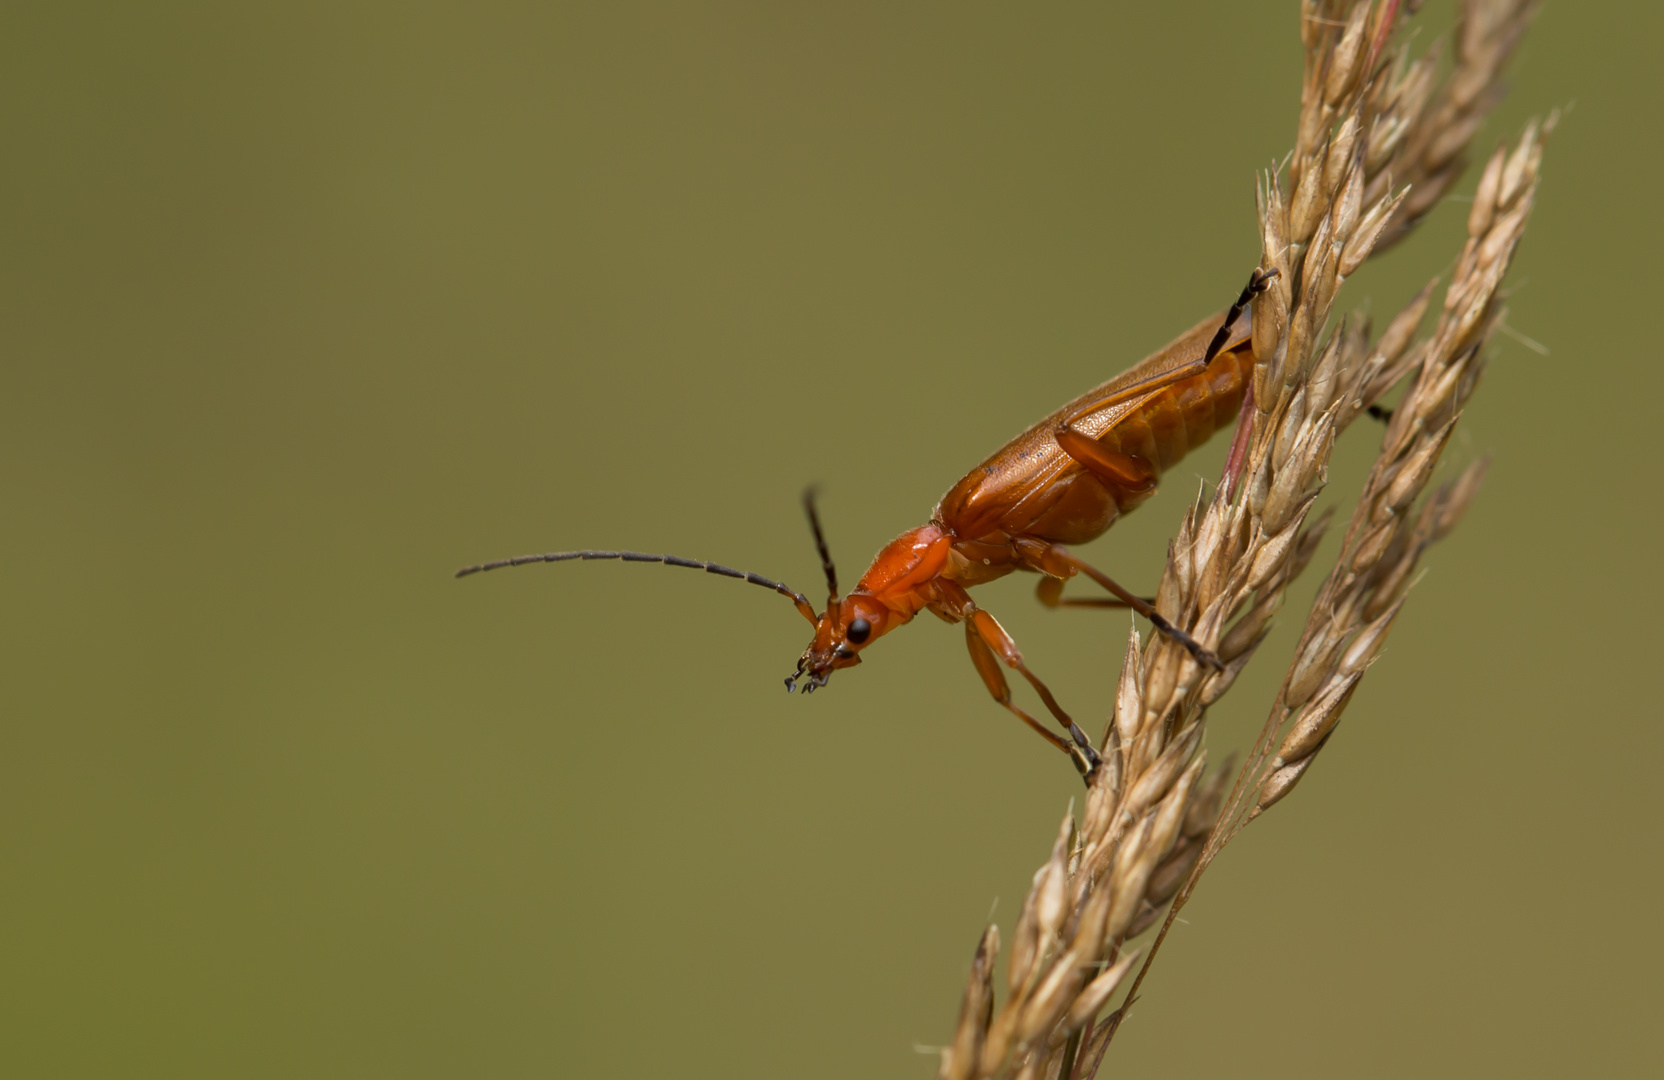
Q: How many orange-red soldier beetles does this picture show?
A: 1